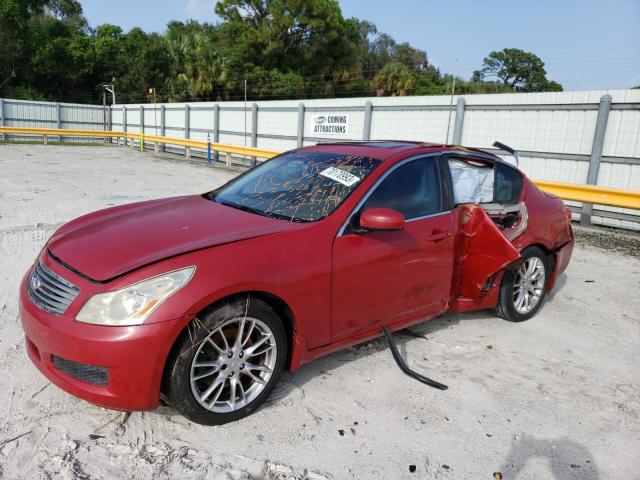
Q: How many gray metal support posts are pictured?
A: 13